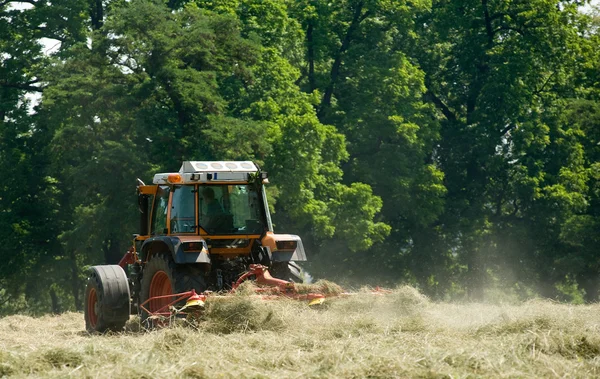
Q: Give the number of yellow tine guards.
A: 2